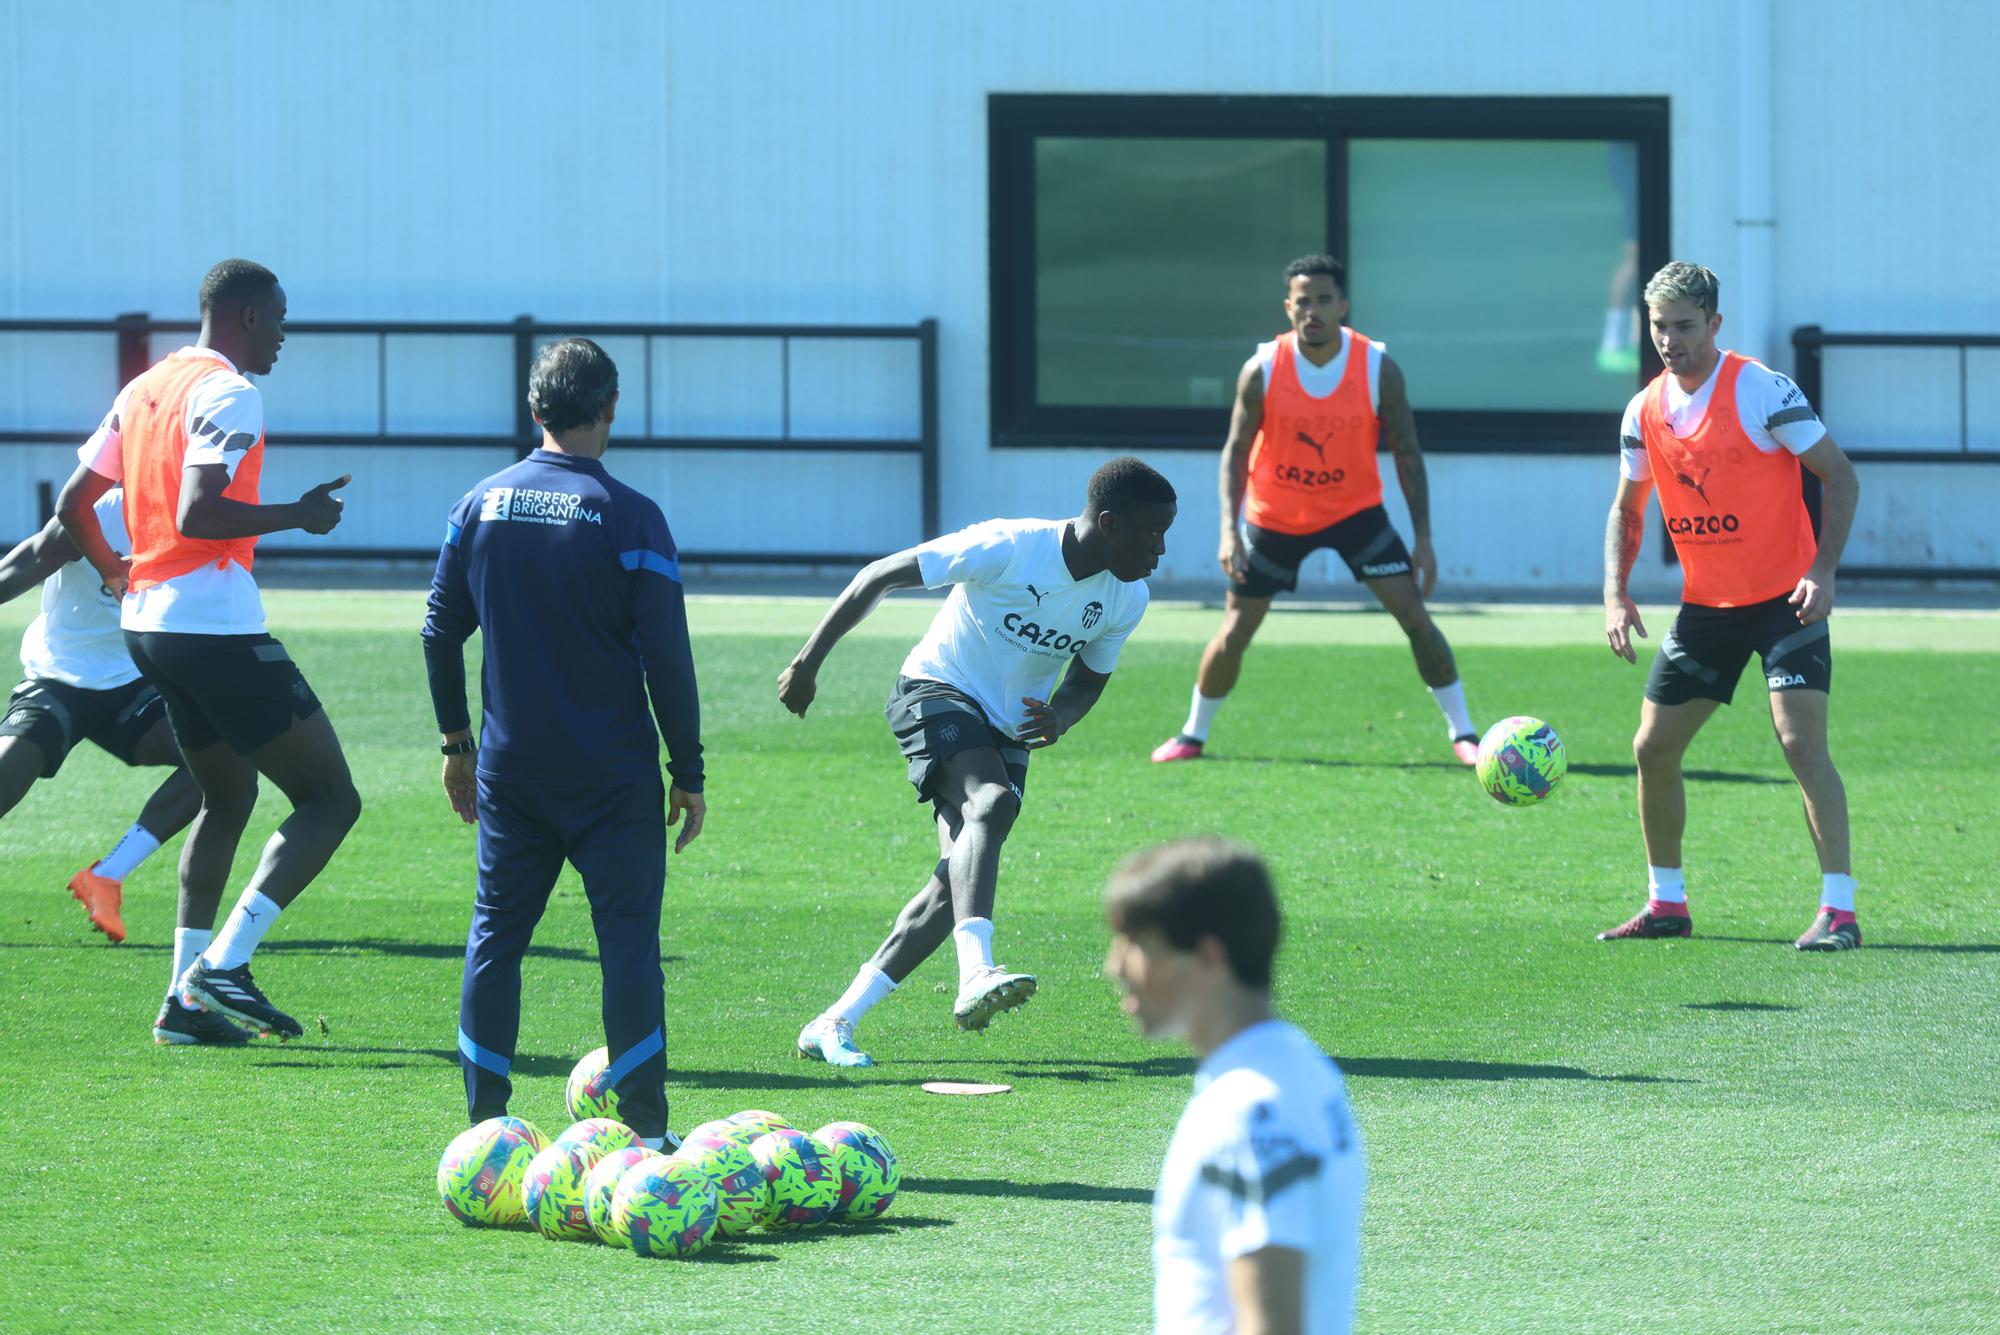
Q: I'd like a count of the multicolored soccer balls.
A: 12